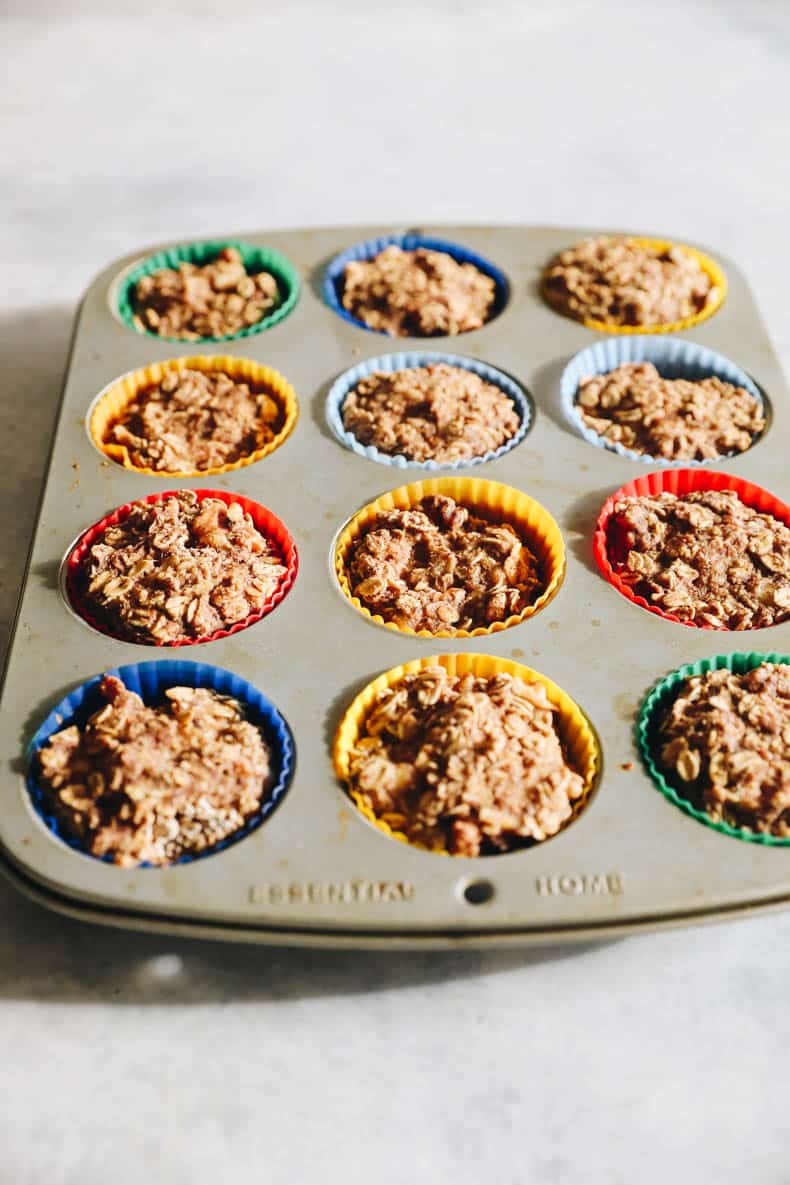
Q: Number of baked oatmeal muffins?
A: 12